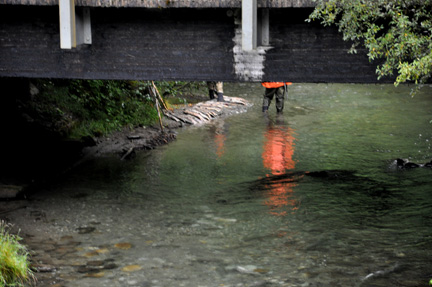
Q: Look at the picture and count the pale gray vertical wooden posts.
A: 2